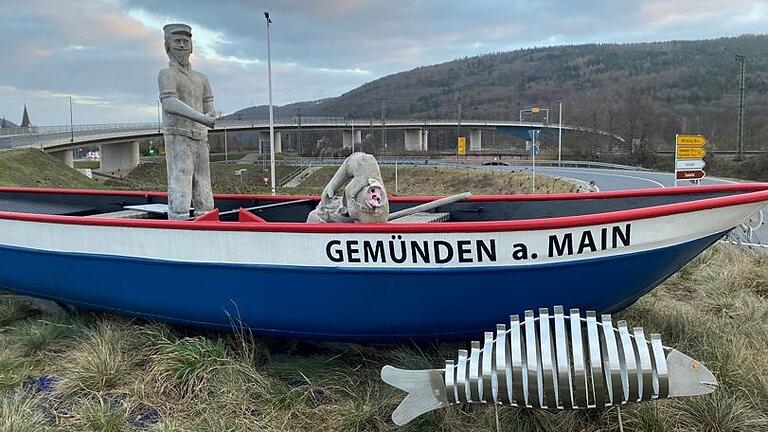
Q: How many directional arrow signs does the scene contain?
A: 4